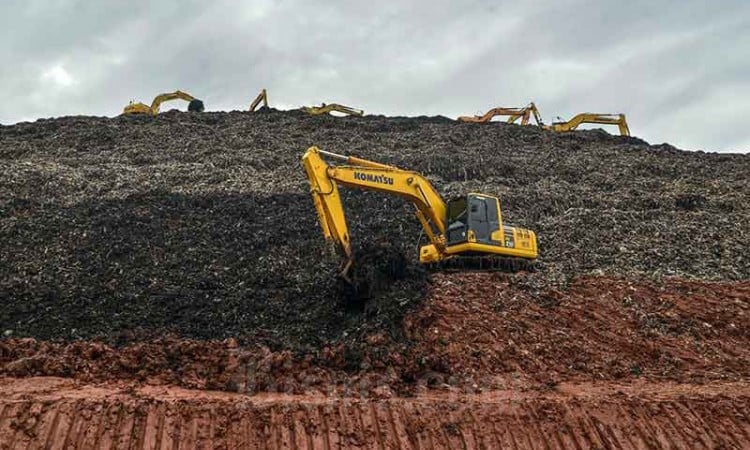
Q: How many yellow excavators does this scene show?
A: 6